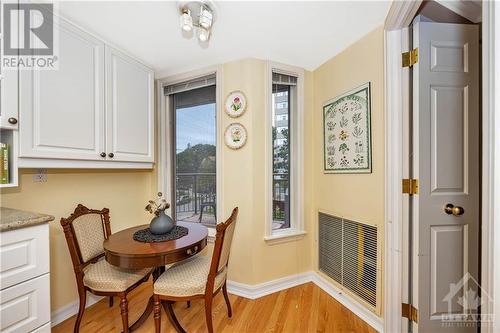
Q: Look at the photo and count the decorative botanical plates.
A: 2